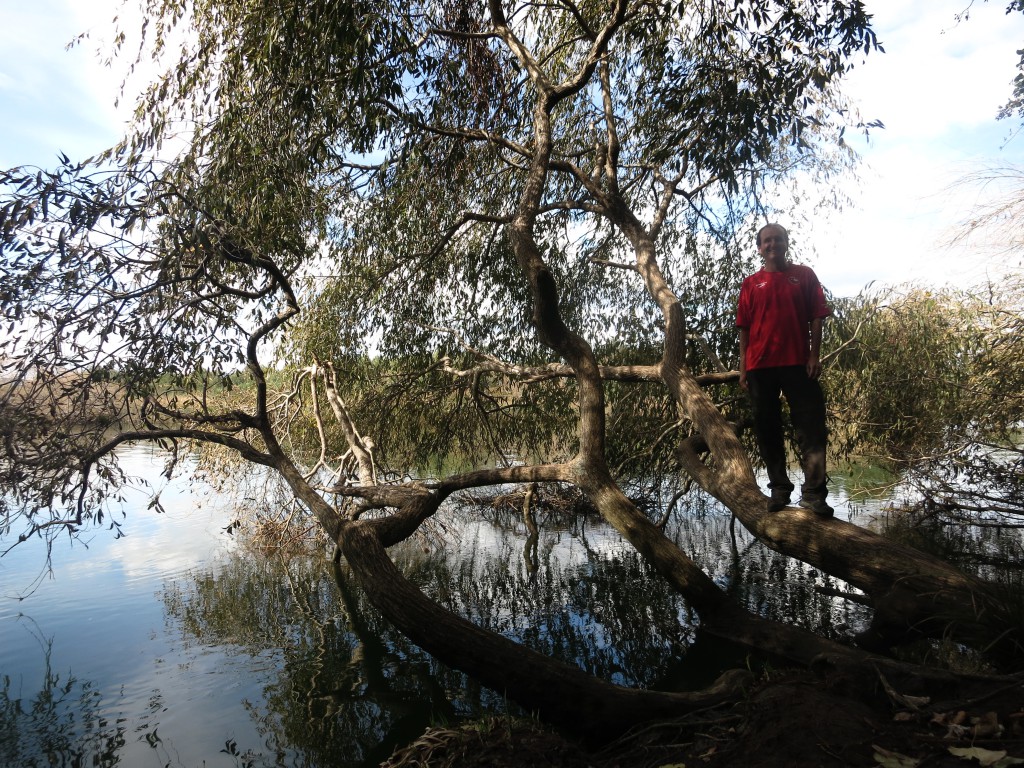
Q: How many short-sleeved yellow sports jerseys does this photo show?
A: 0